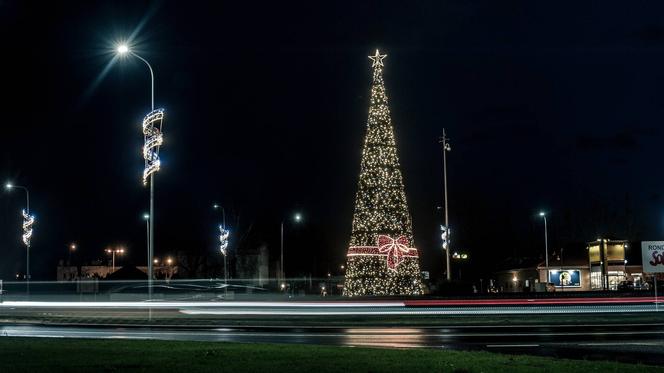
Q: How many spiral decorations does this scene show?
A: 4